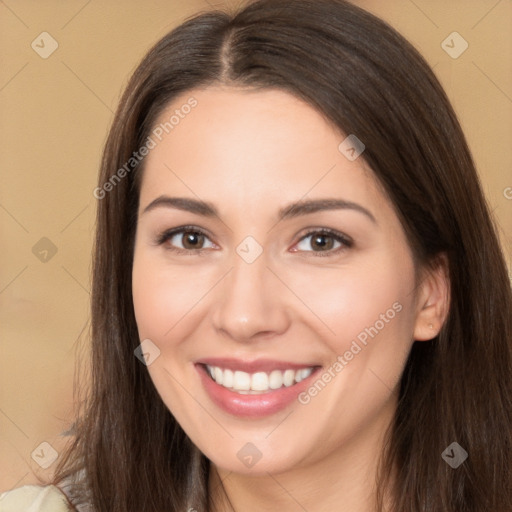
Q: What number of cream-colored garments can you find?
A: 1